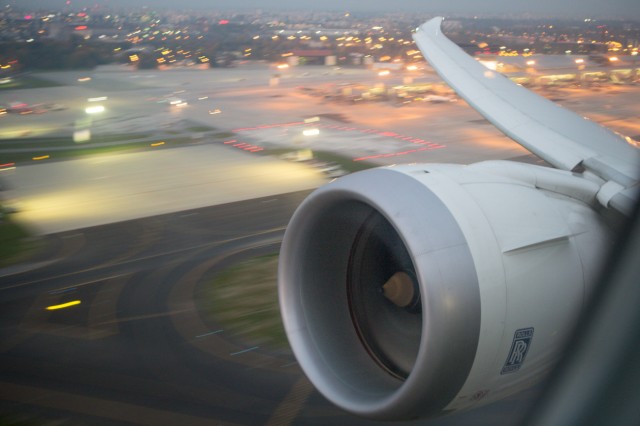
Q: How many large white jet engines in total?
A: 1